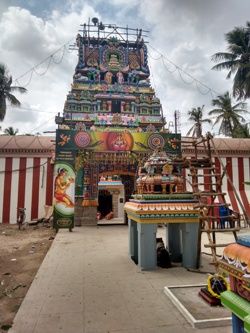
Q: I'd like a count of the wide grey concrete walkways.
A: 1